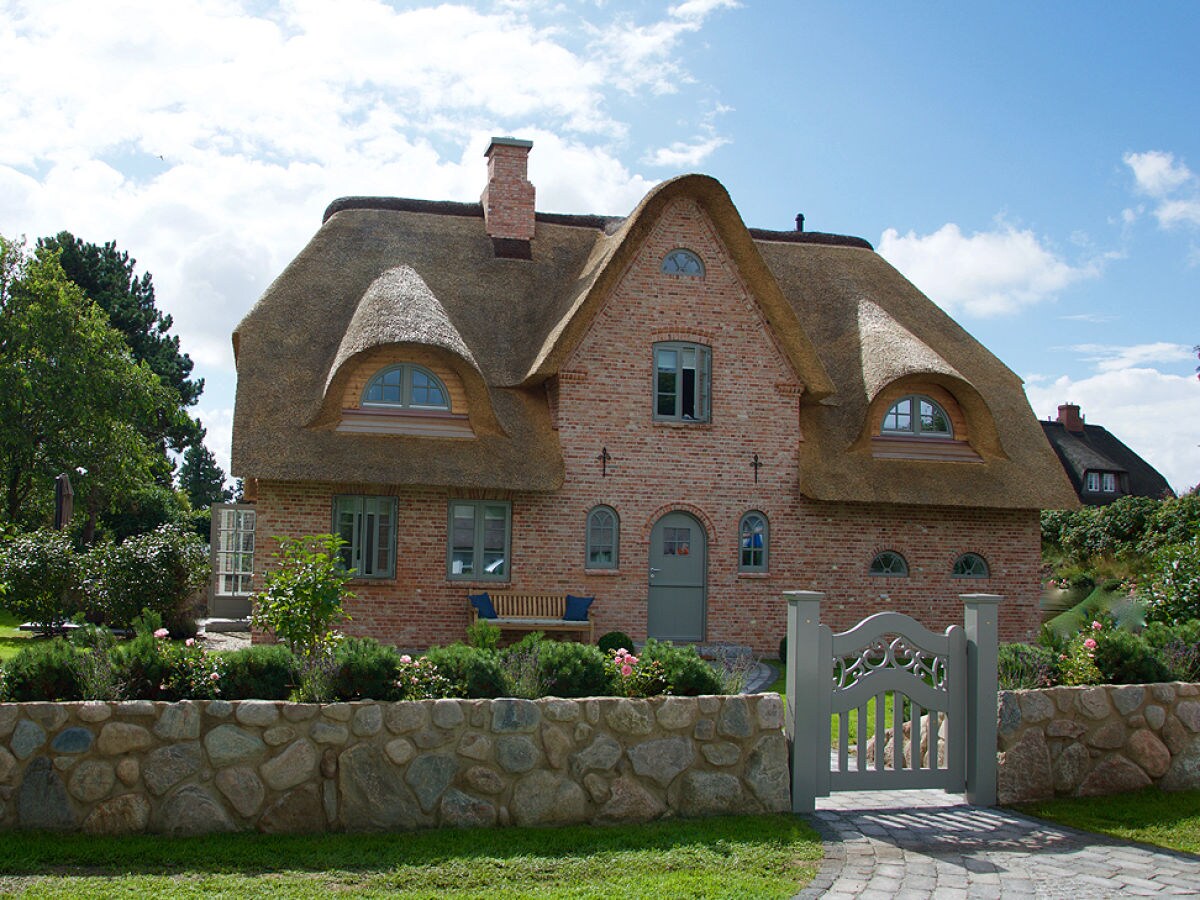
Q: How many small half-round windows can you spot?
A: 3